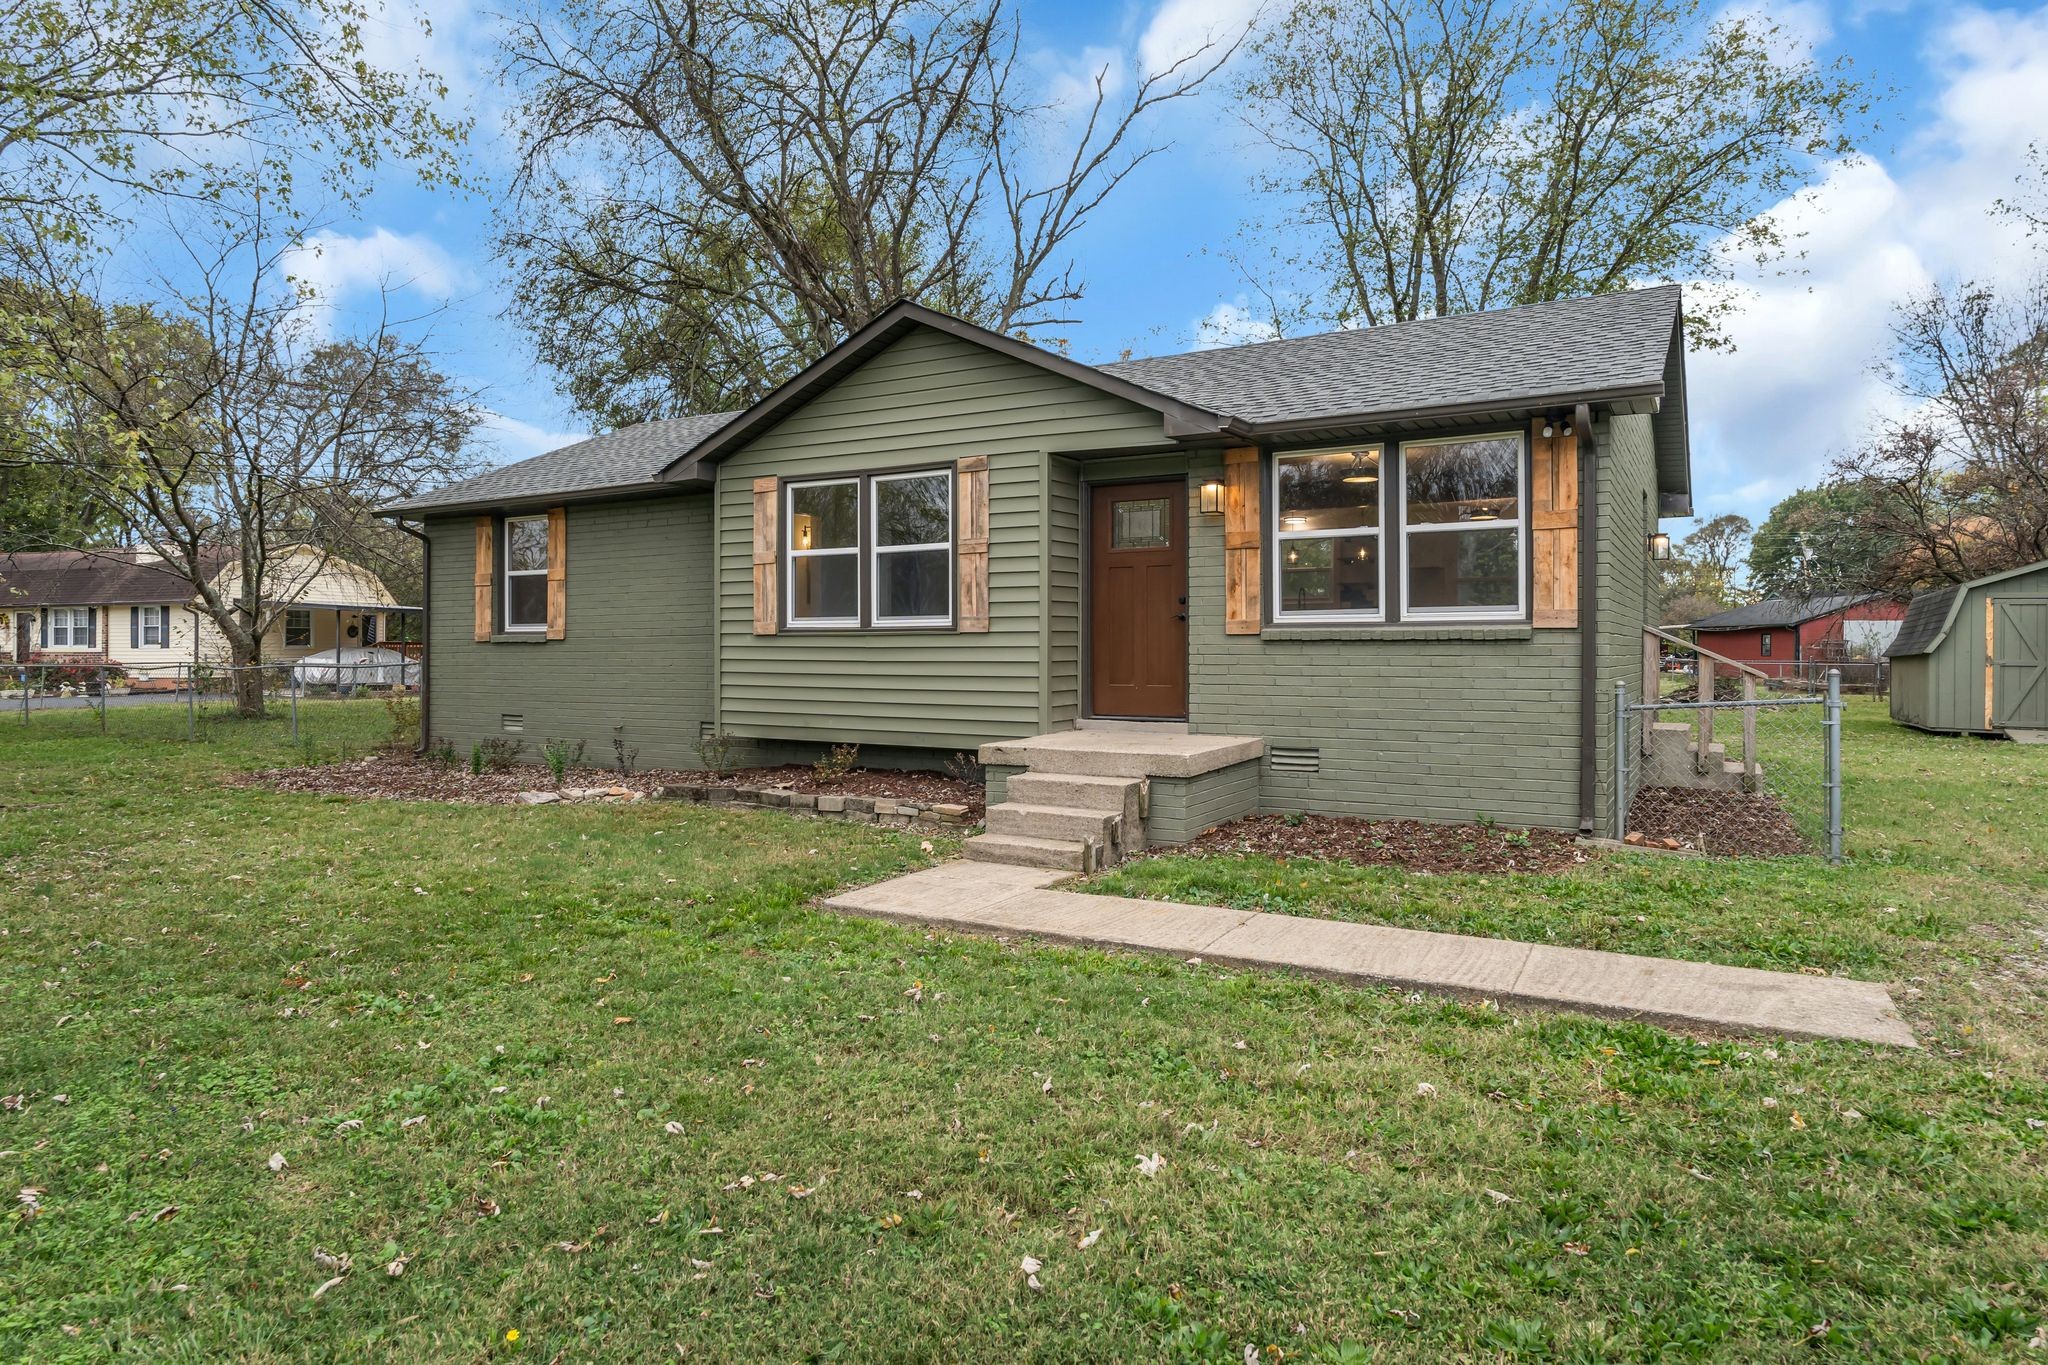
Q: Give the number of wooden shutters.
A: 6